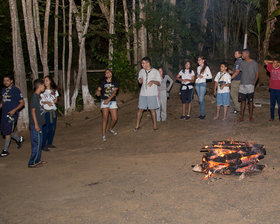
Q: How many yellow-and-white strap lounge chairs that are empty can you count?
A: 0